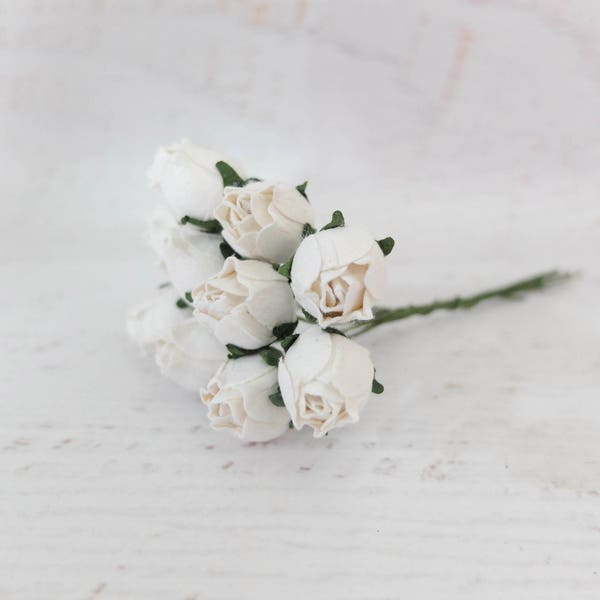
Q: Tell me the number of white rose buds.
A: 9